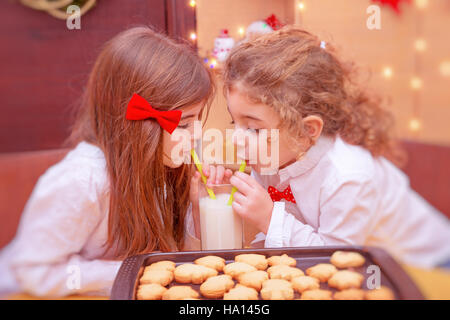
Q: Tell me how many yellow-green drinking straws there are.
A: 2